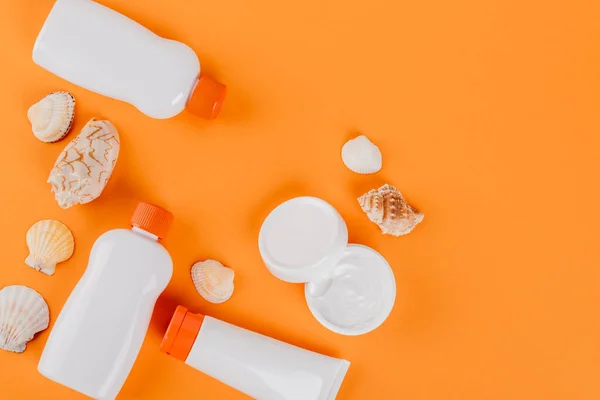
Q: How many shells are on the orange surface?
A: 7